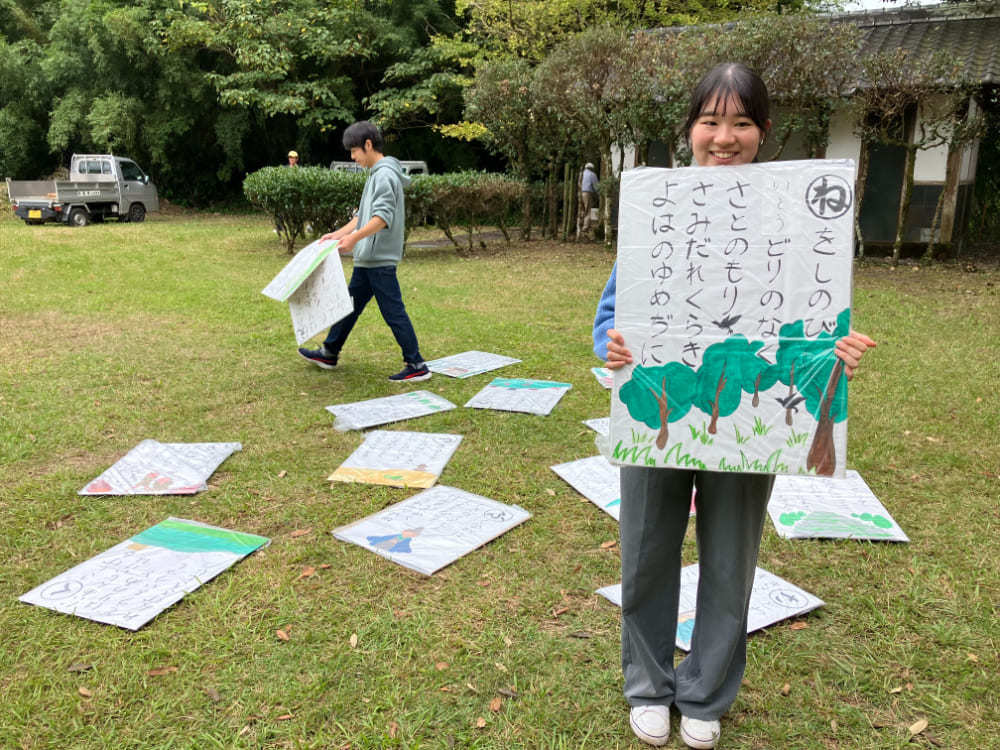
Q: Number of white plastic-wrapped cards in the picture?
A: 15